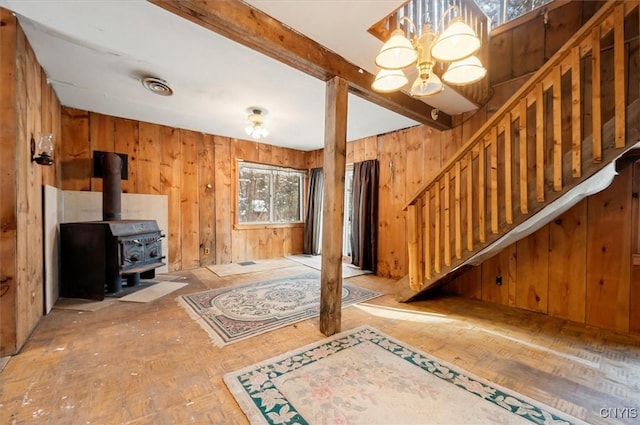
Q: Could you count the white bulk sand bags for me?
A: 0